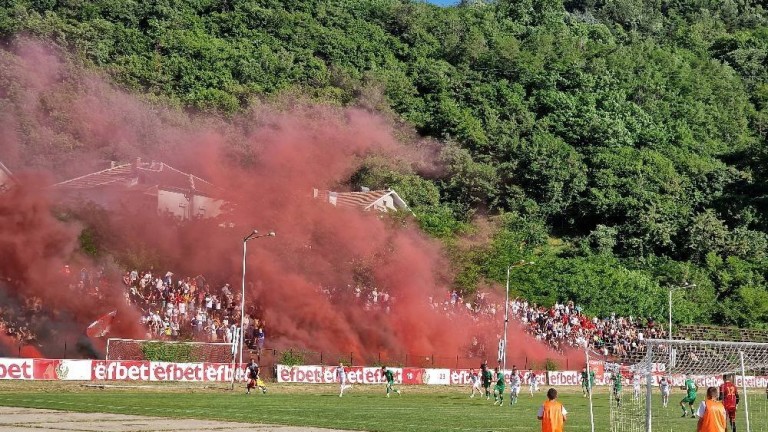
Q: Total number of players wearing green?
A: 7